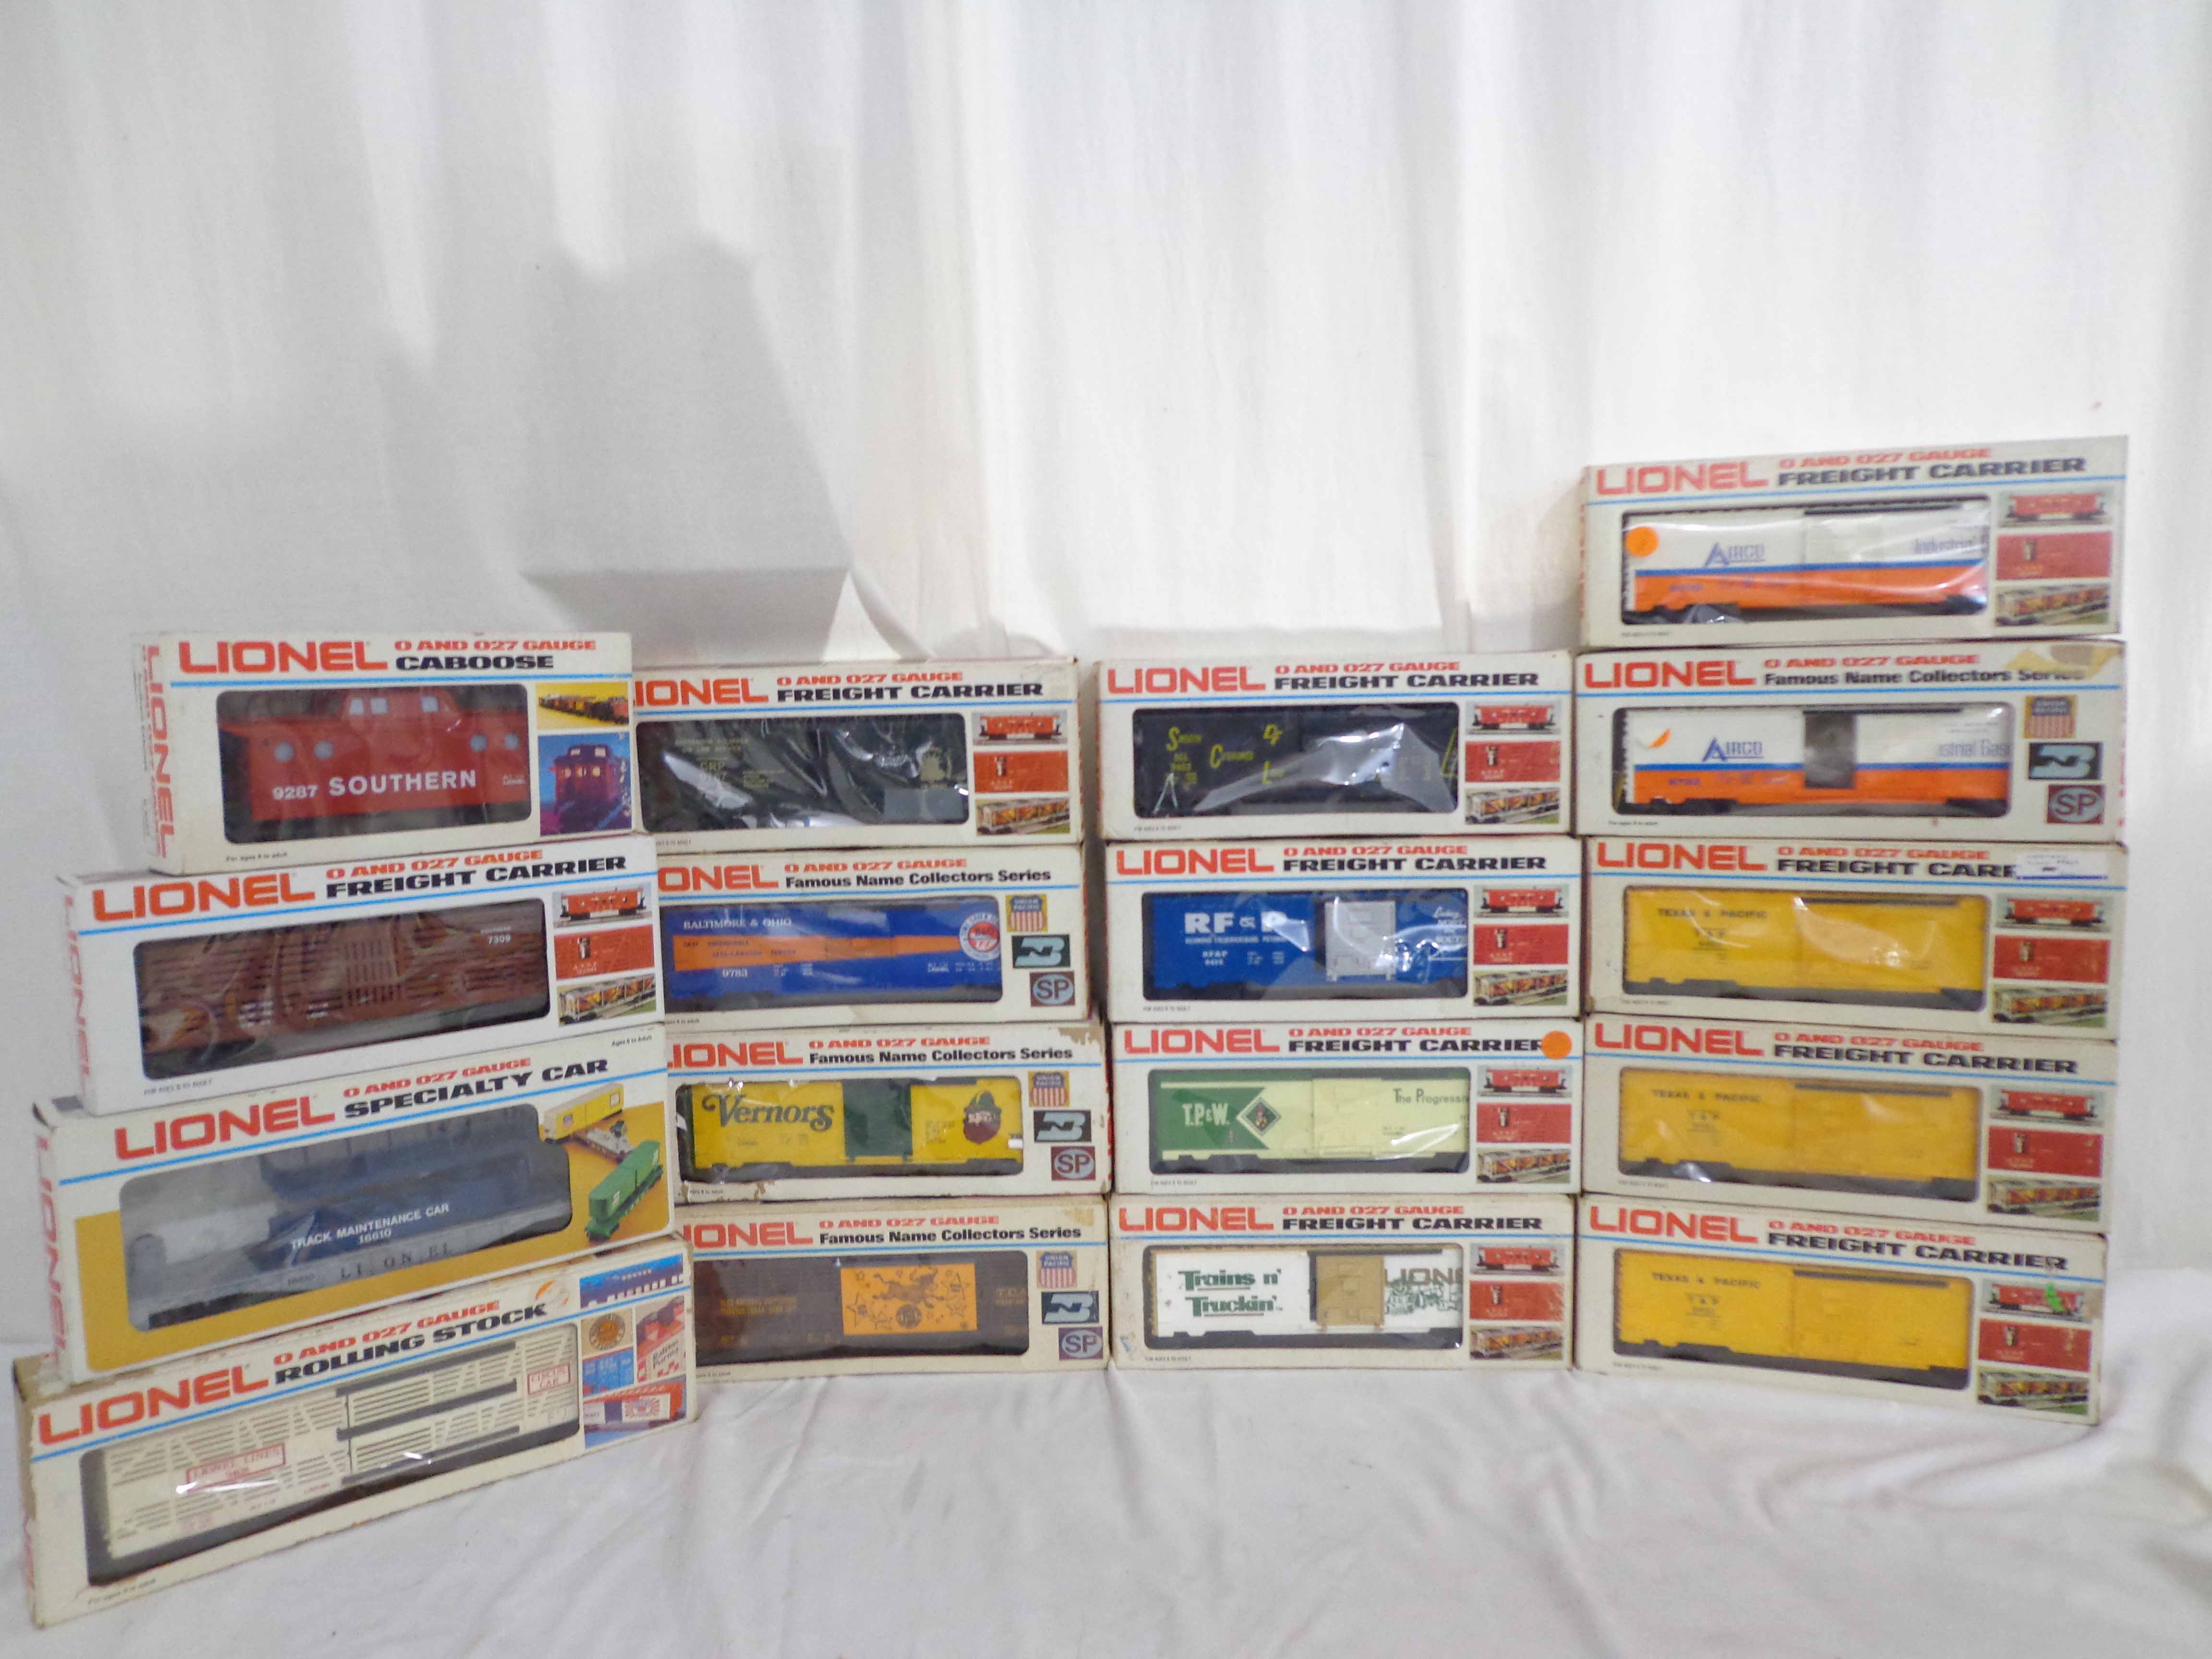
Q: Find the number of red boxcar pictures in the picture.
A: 10